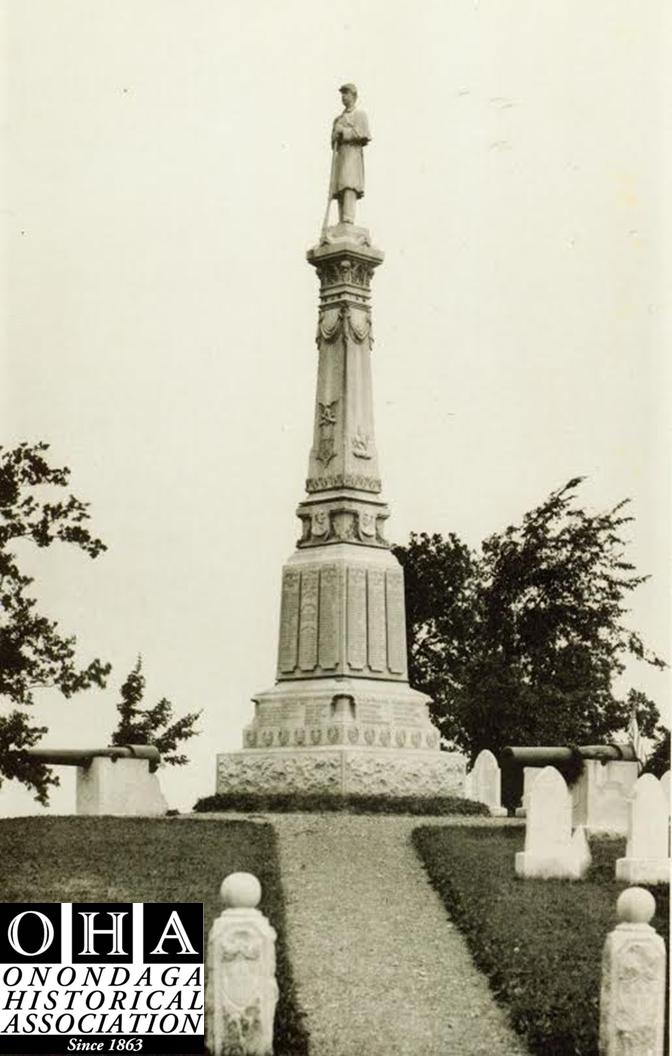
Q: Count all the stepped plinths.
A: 1